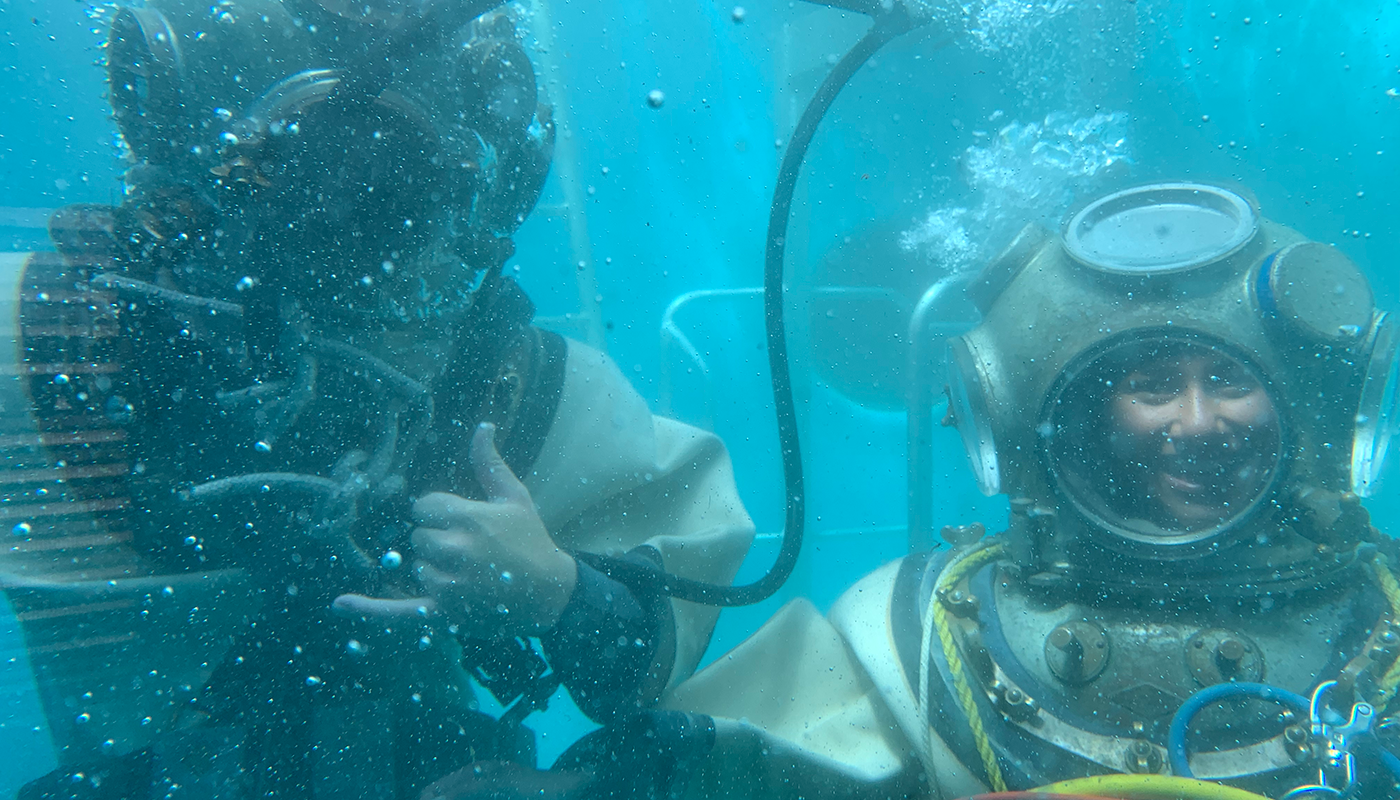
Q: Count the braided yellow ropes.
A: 2